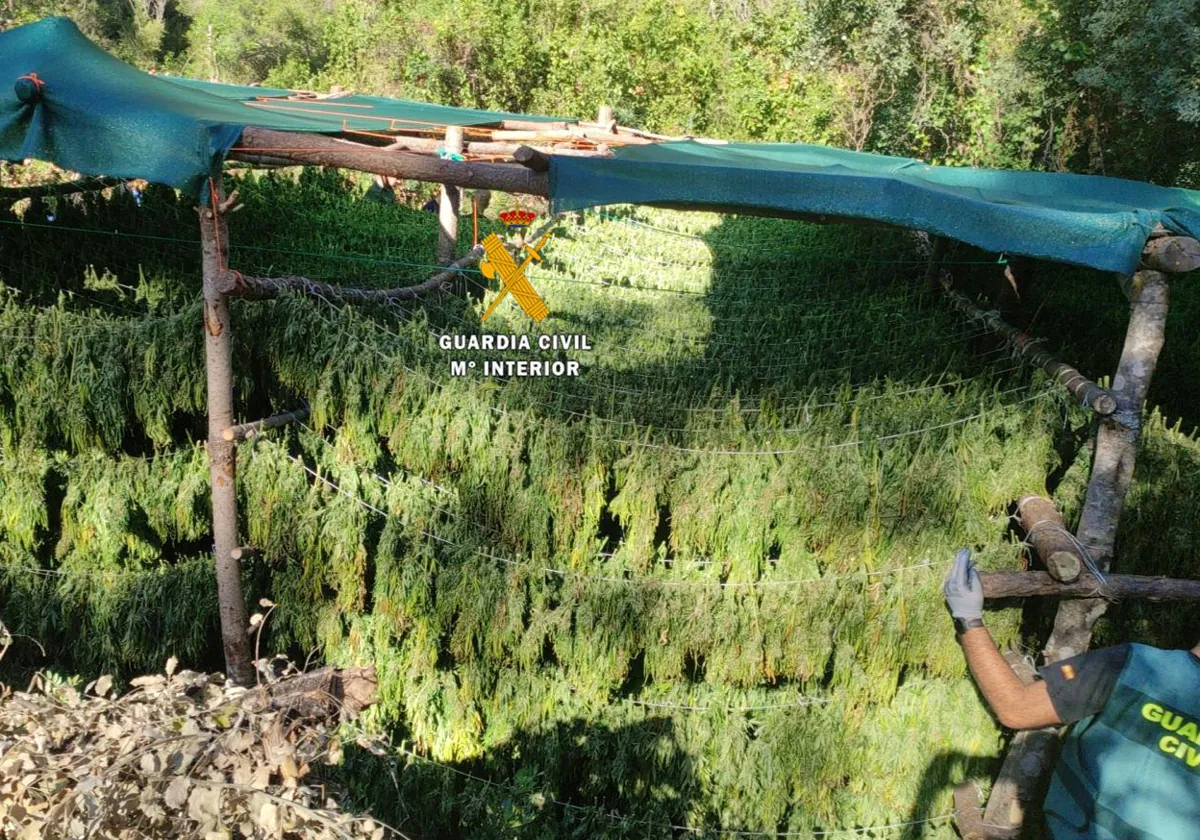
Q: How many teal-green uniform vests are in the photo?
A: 1